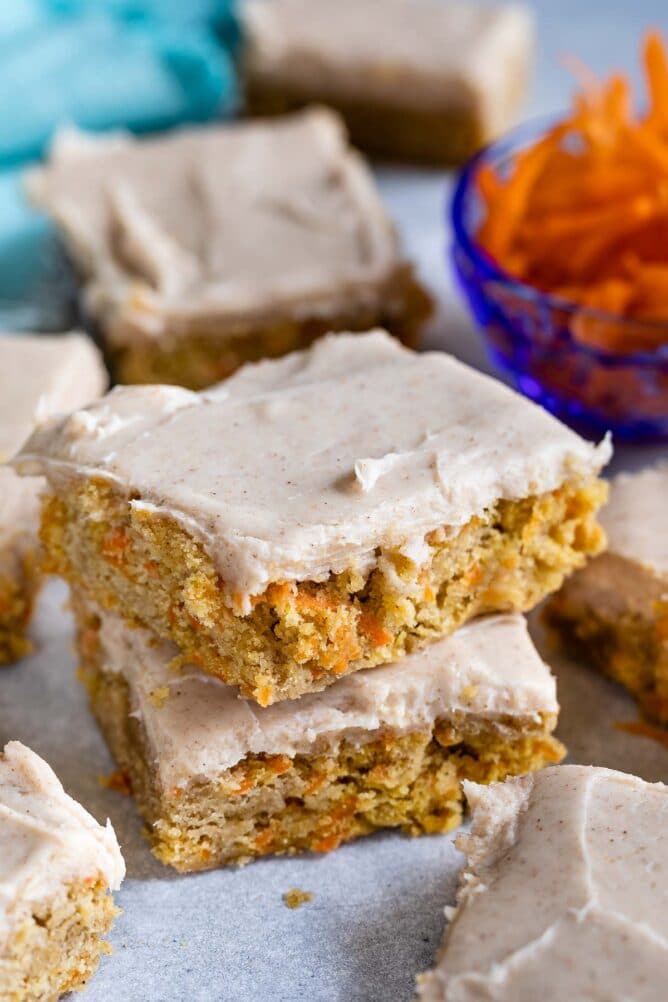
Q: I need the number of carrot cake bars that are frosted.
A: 8